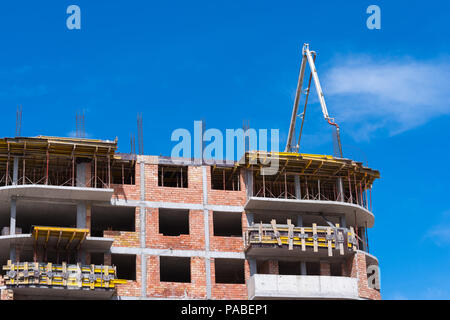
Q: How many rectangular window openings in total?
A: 9